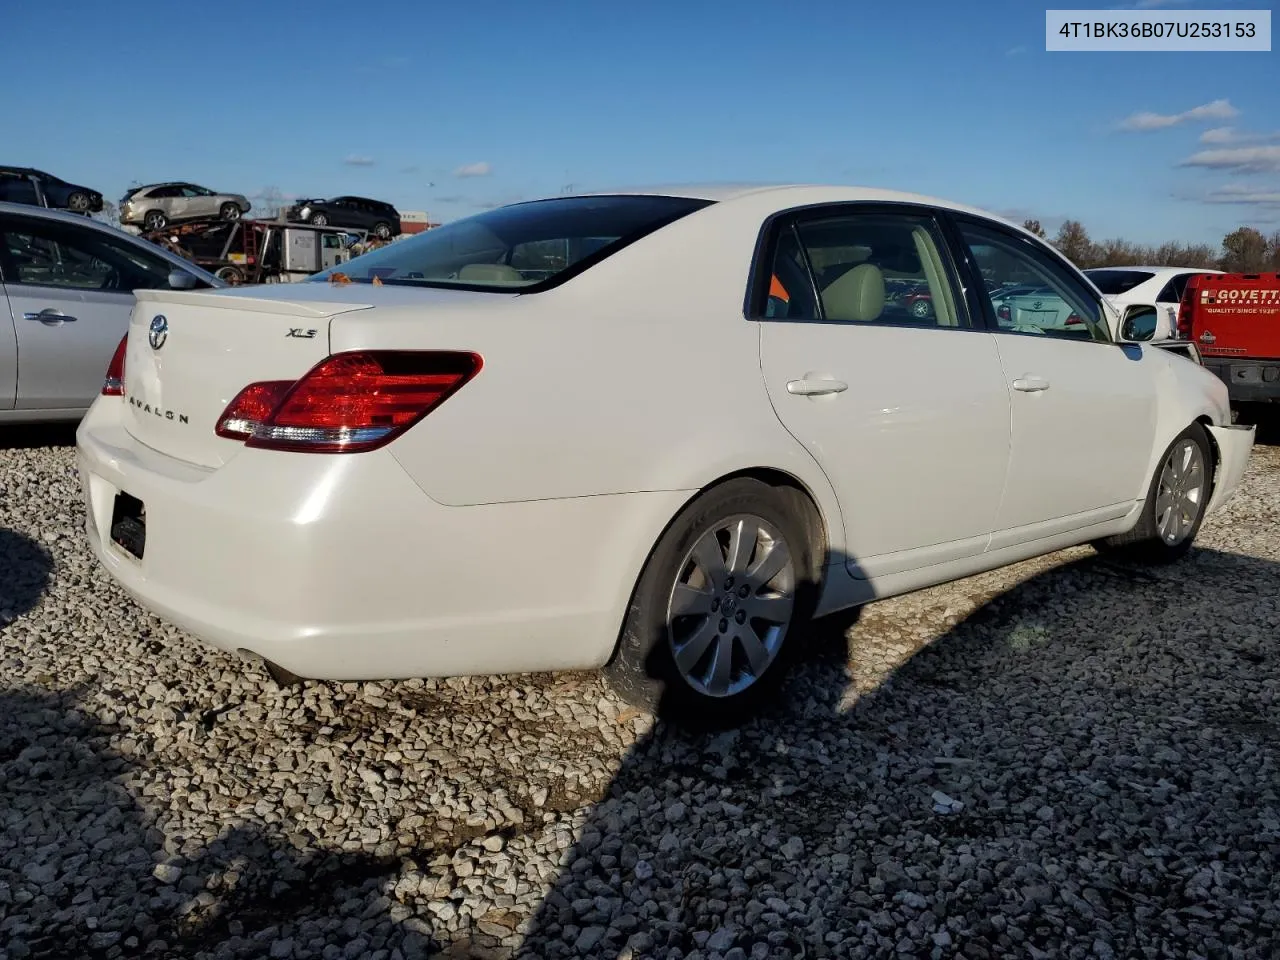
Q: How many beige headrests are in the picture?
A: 2